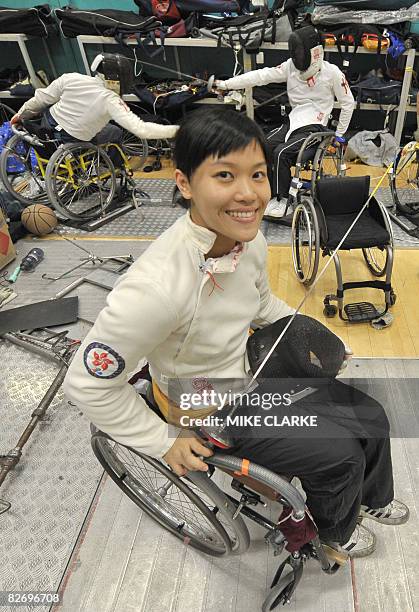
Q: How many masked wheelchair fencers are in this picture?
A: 2